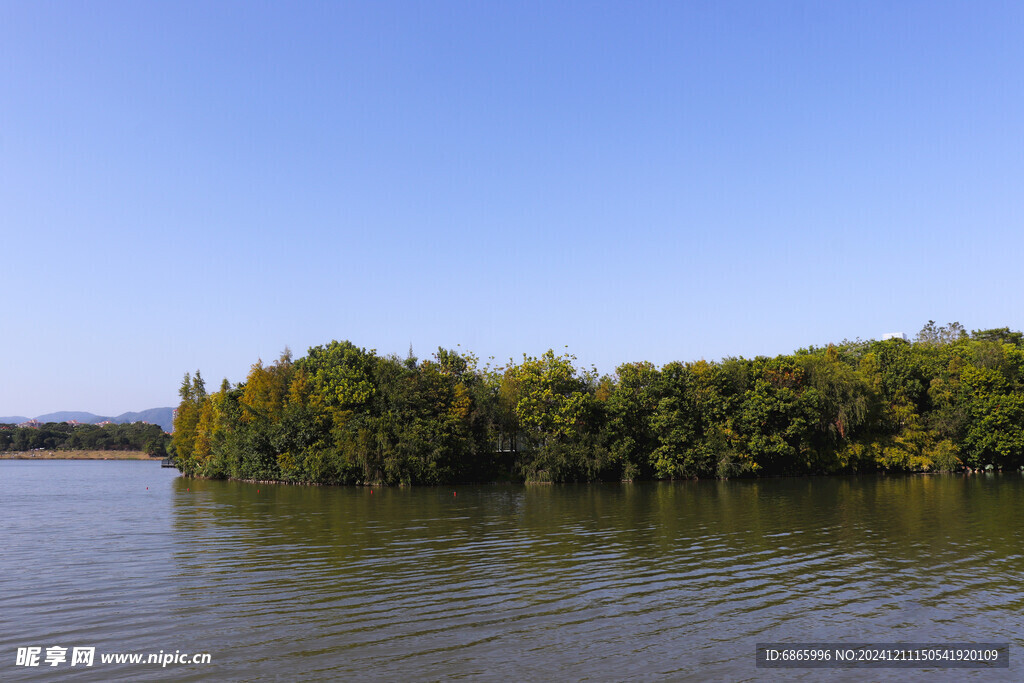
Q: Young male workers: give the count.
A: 0